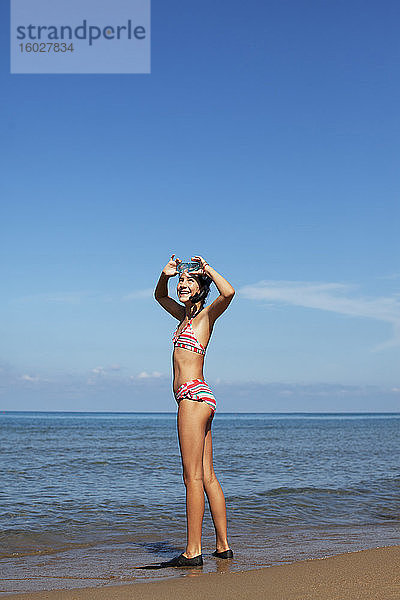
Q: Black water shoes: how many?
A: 2